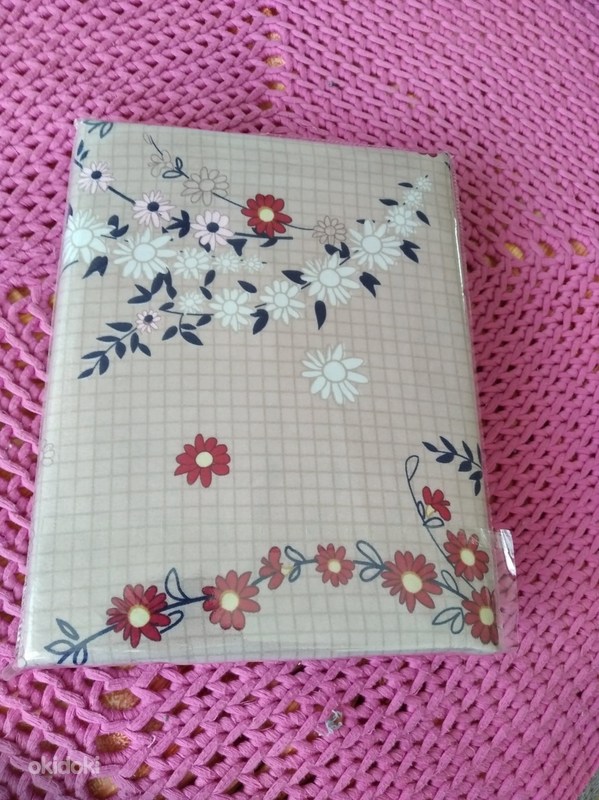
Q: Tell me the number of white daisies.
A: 14